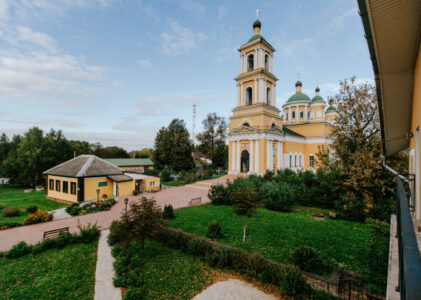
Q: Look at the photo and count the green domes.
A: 4